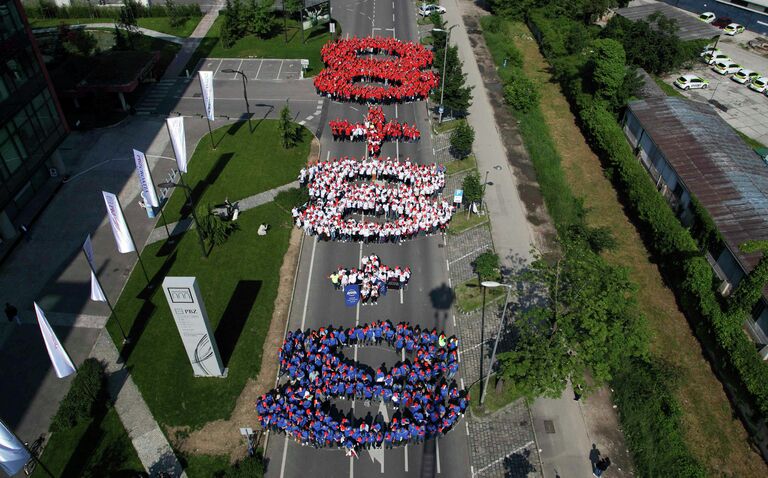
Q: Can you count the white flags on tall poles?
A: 7